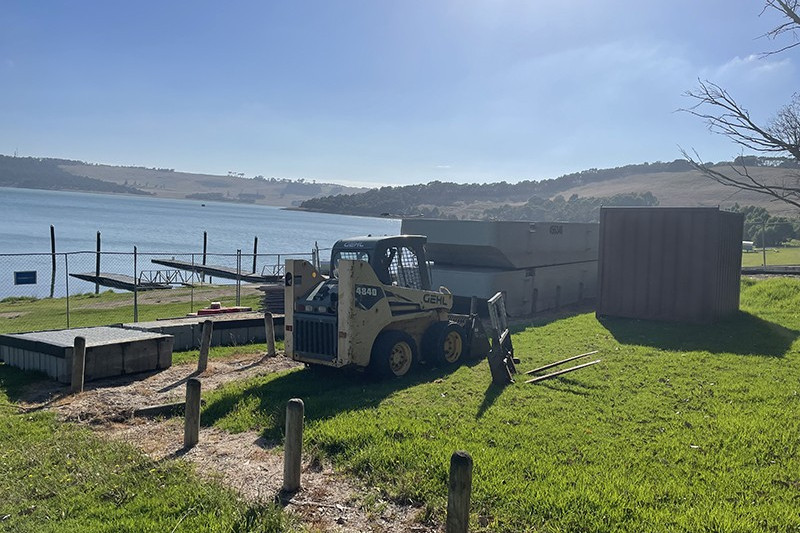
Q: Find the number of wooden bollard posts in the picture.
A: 6